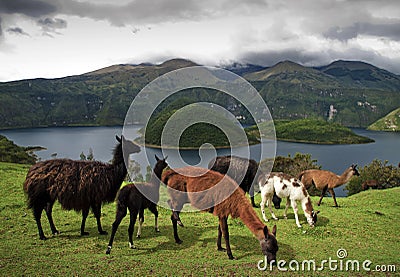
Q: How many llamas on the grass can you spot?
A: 6